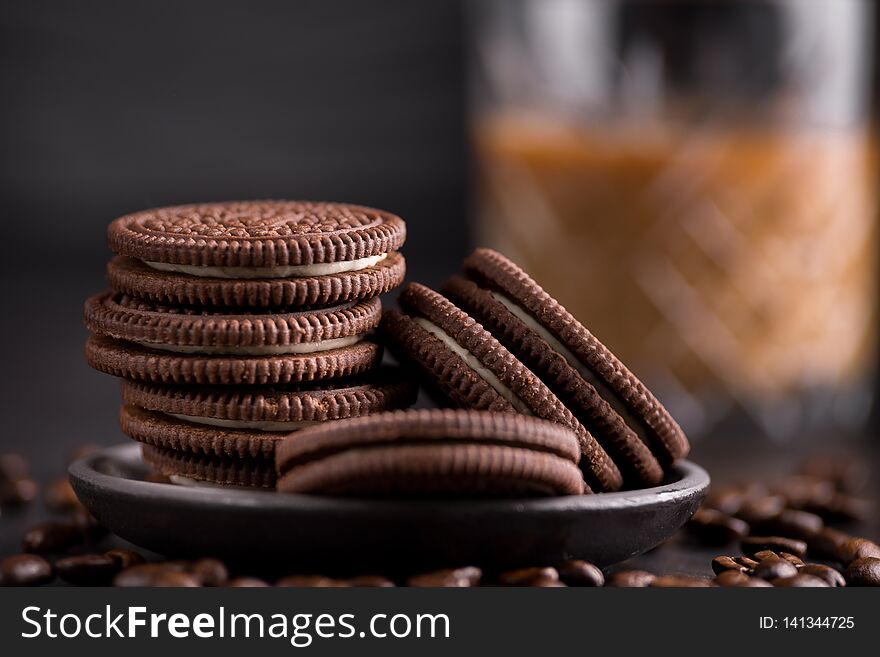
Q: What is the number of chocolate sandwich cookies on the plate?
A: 7